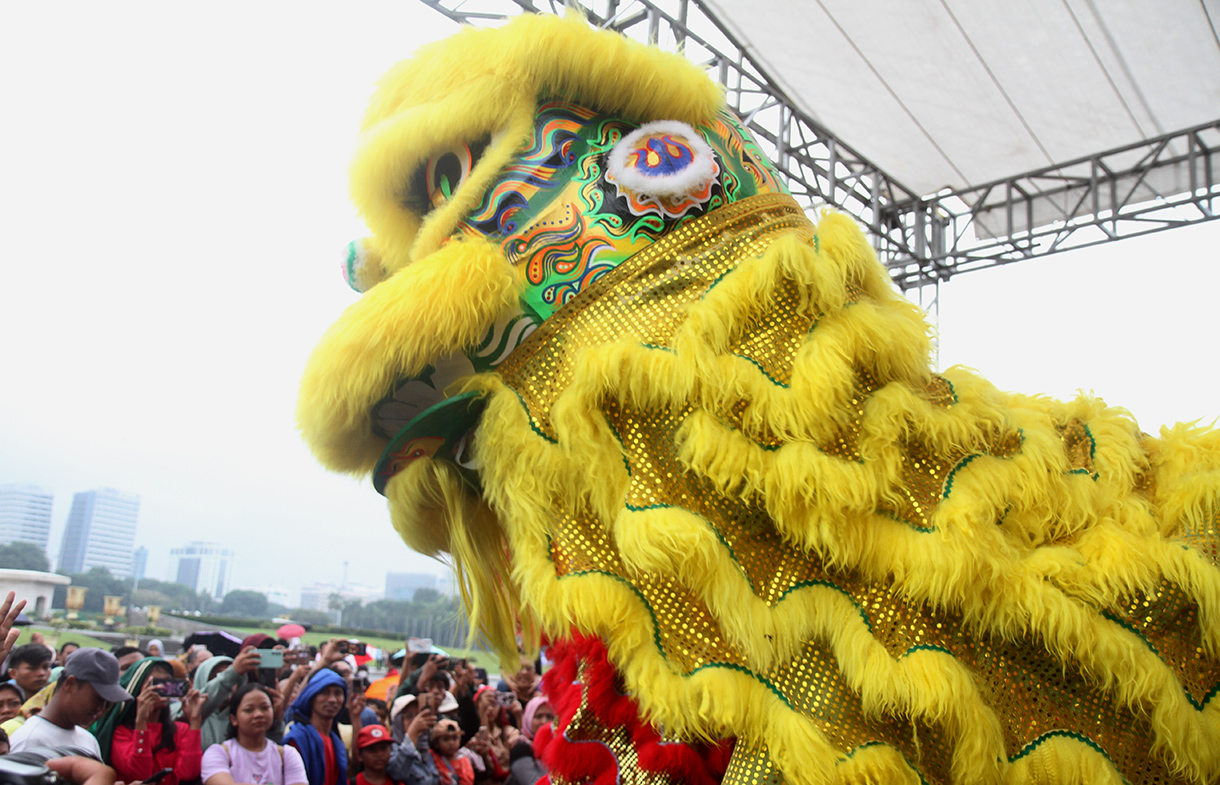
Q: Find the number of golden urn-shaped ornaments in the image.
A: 3